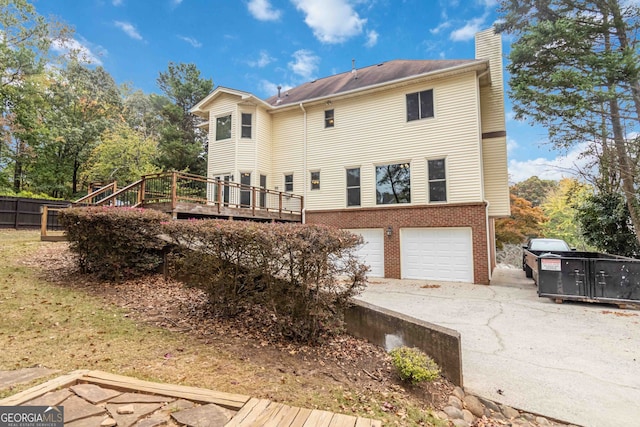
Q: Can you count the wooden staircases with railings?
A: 1